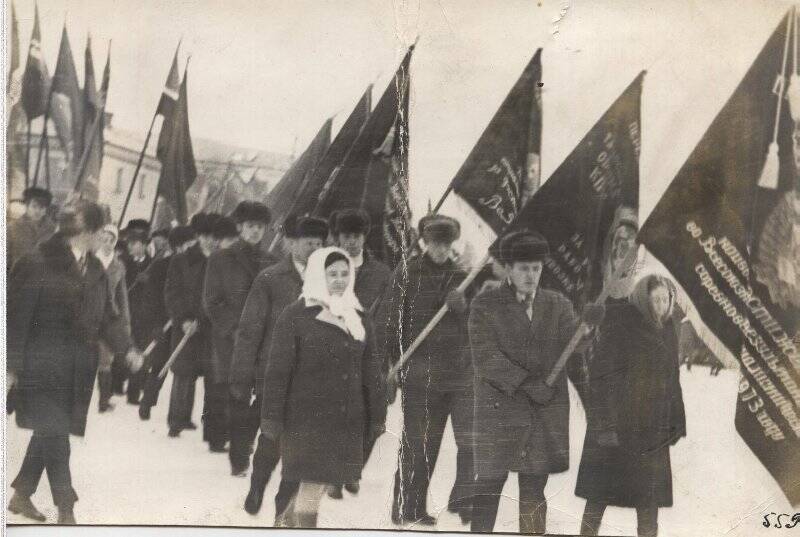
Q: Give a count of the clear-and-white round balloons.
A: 0